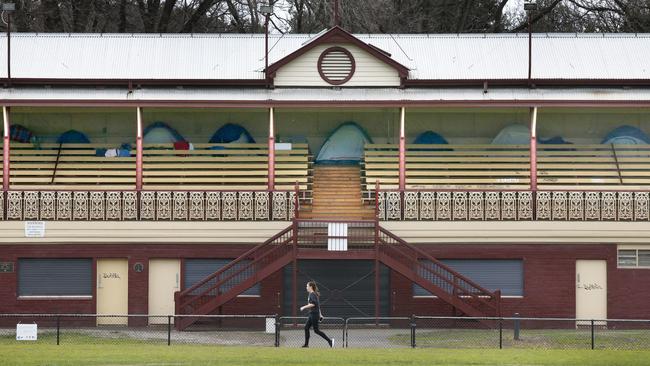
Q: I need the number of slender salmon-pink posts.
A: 5